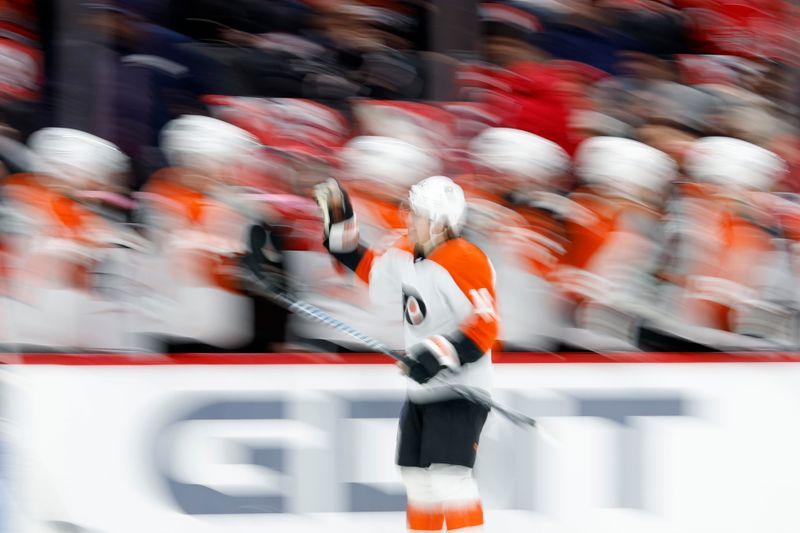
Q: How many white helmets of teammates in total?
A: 6